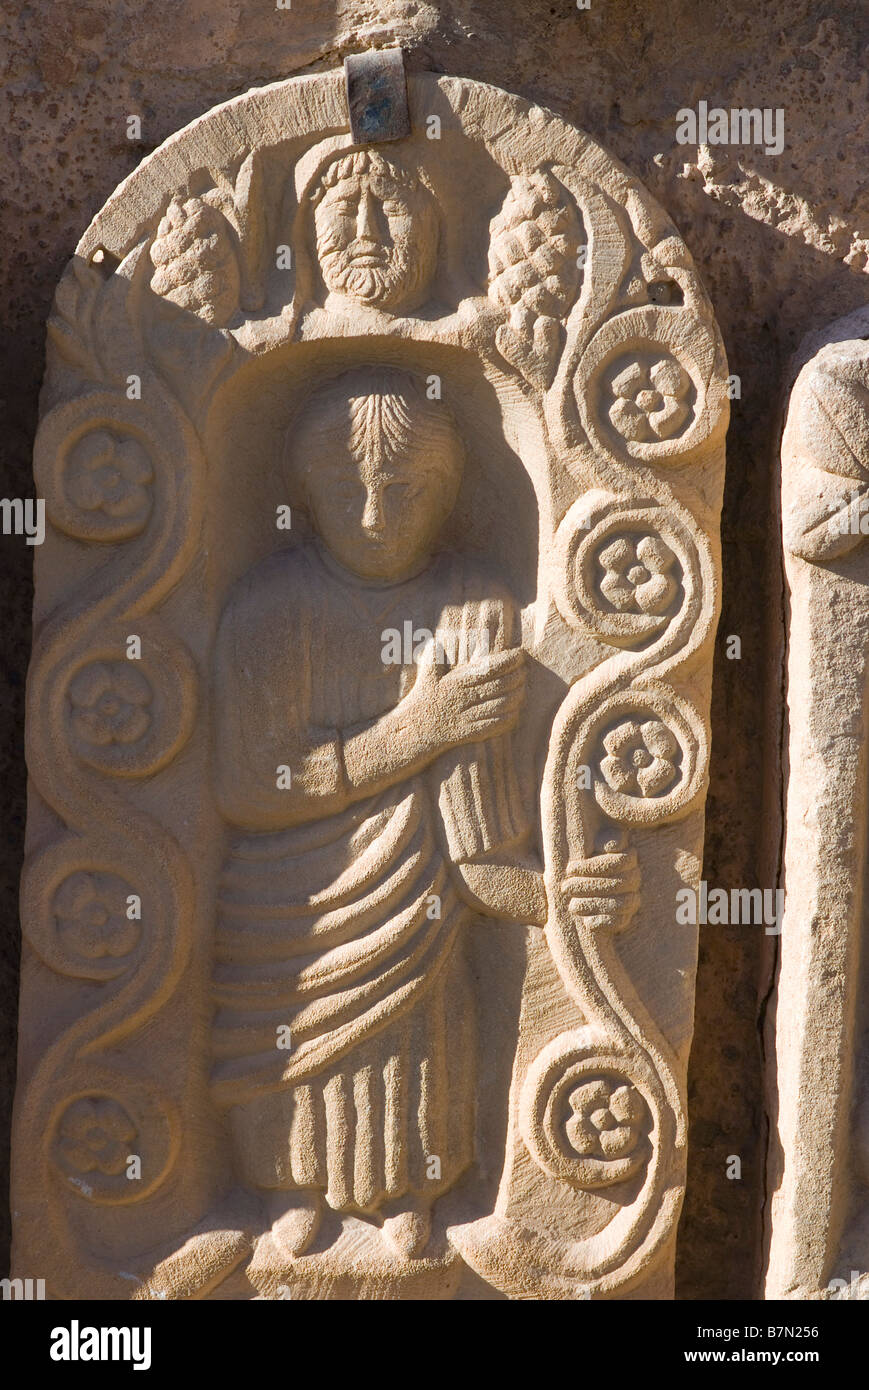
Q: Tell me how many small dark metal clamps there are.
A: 1